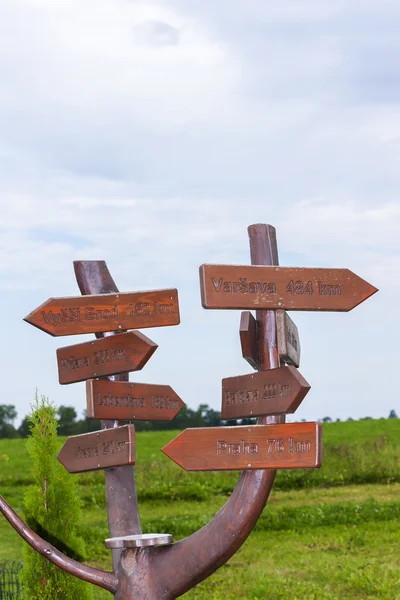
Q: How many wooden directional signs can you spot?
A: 9